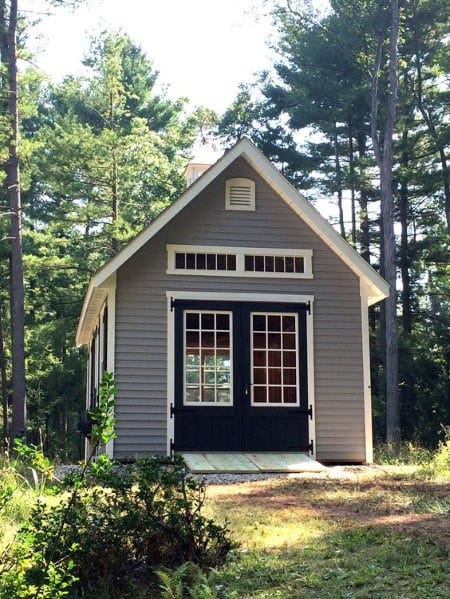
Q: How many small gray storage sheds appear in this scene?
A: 1